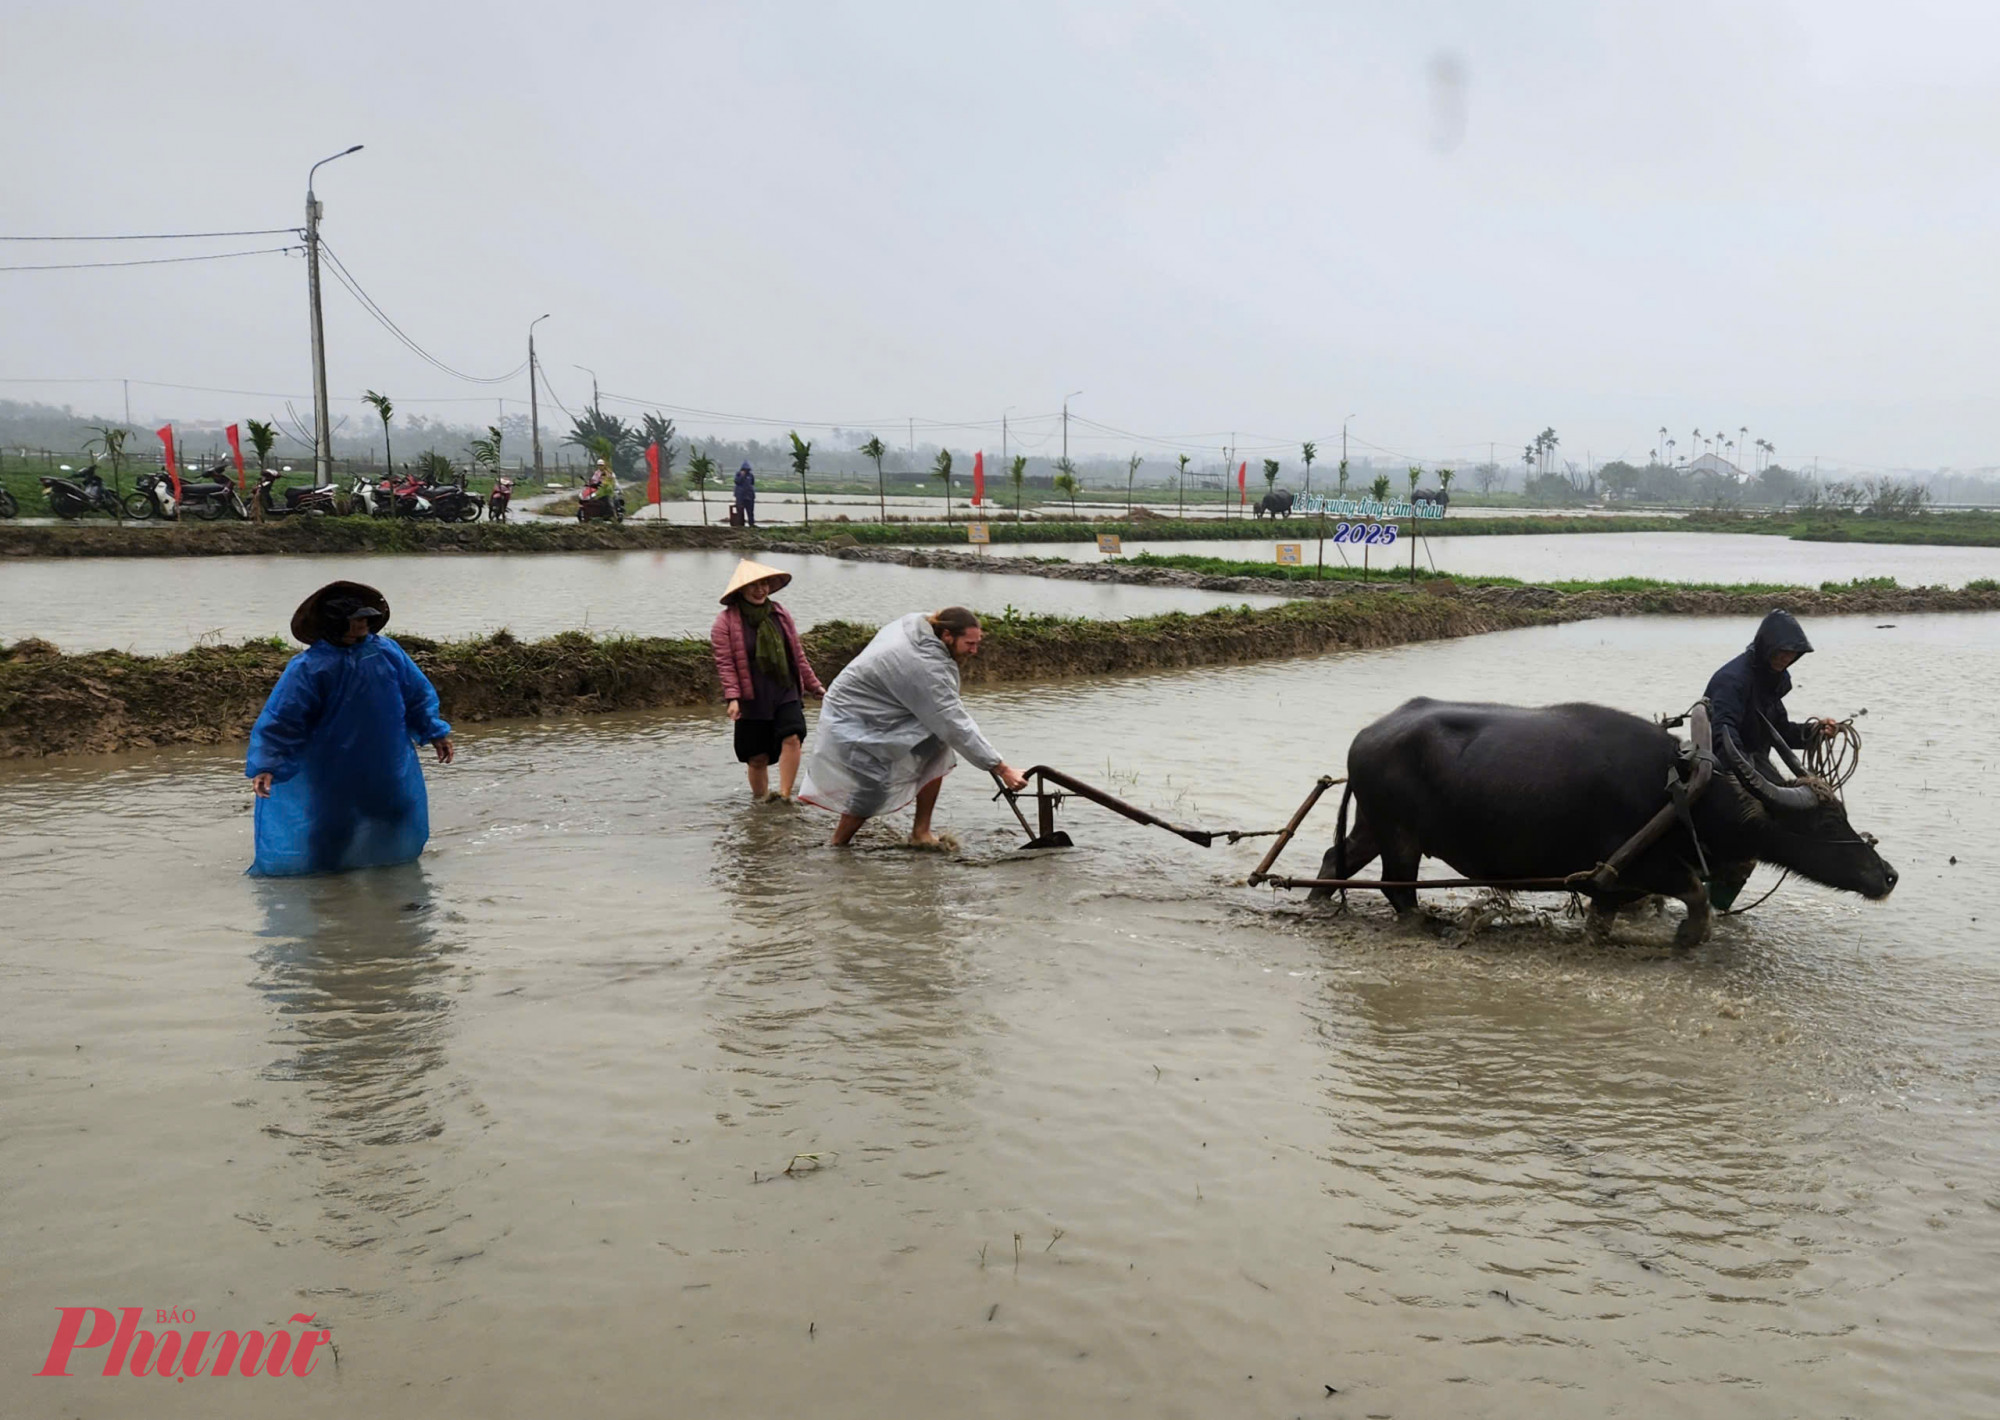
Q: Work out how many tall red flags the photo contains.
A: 5